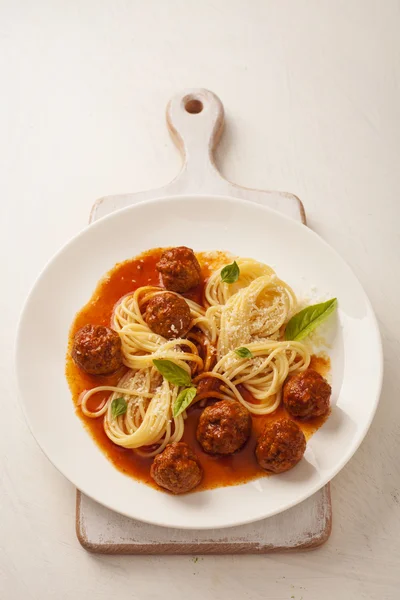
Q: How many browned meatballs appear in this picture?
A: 7